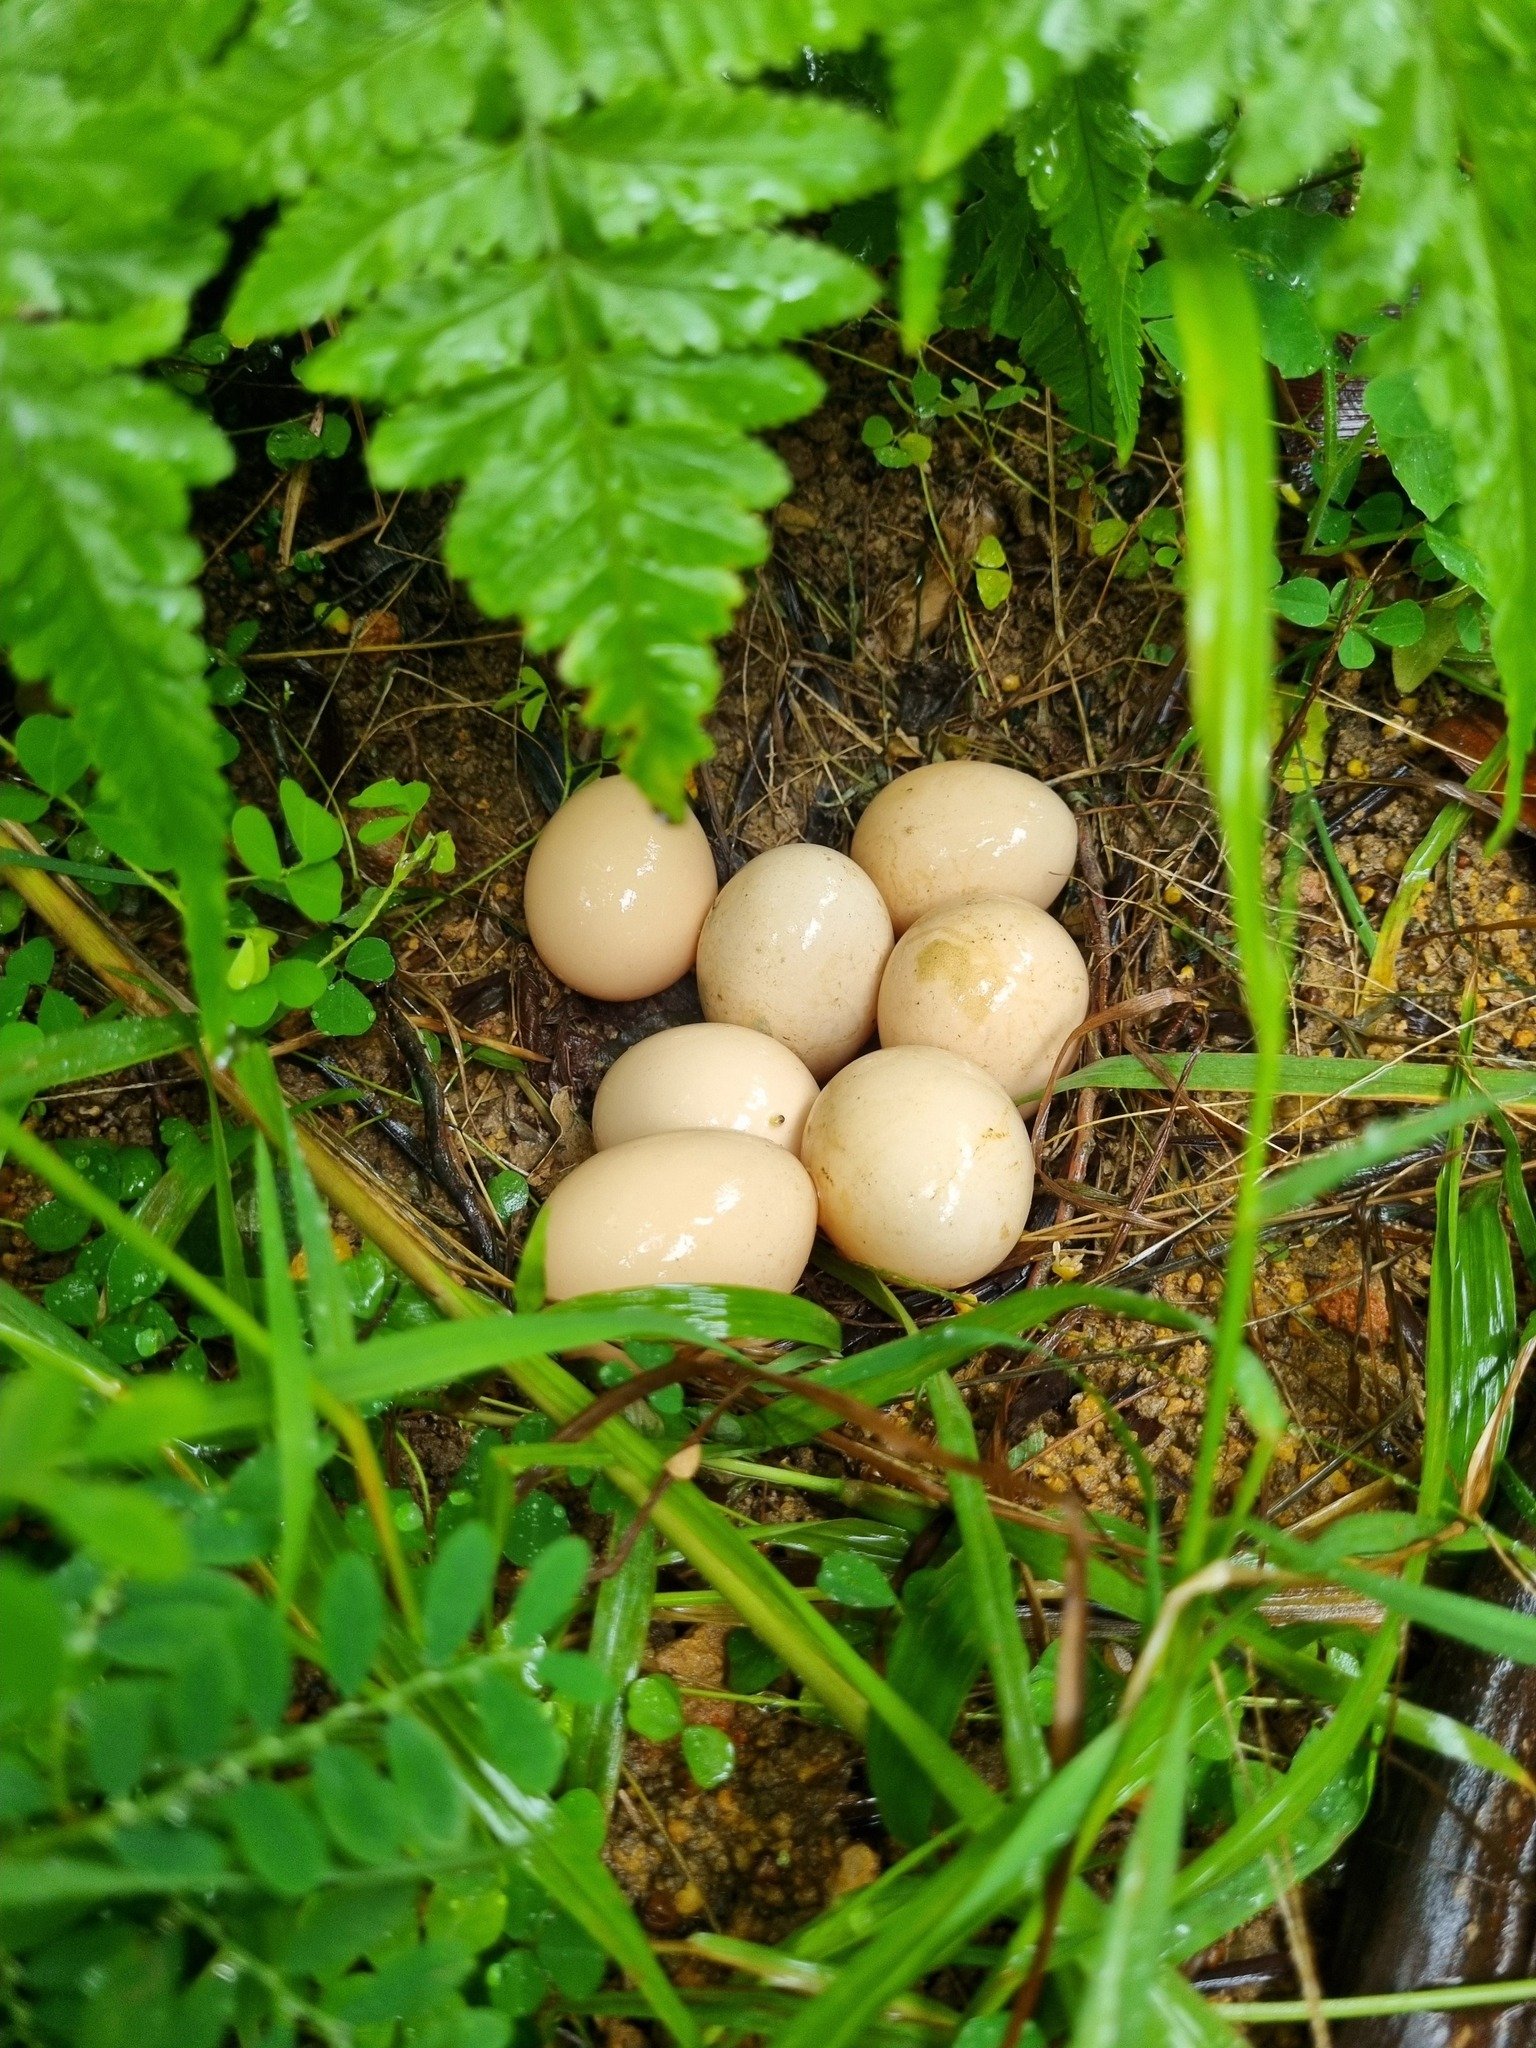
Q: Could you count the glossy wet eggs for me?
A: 7